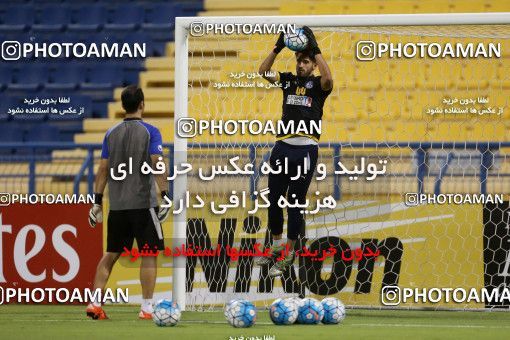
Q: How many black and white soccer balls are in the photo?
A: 0